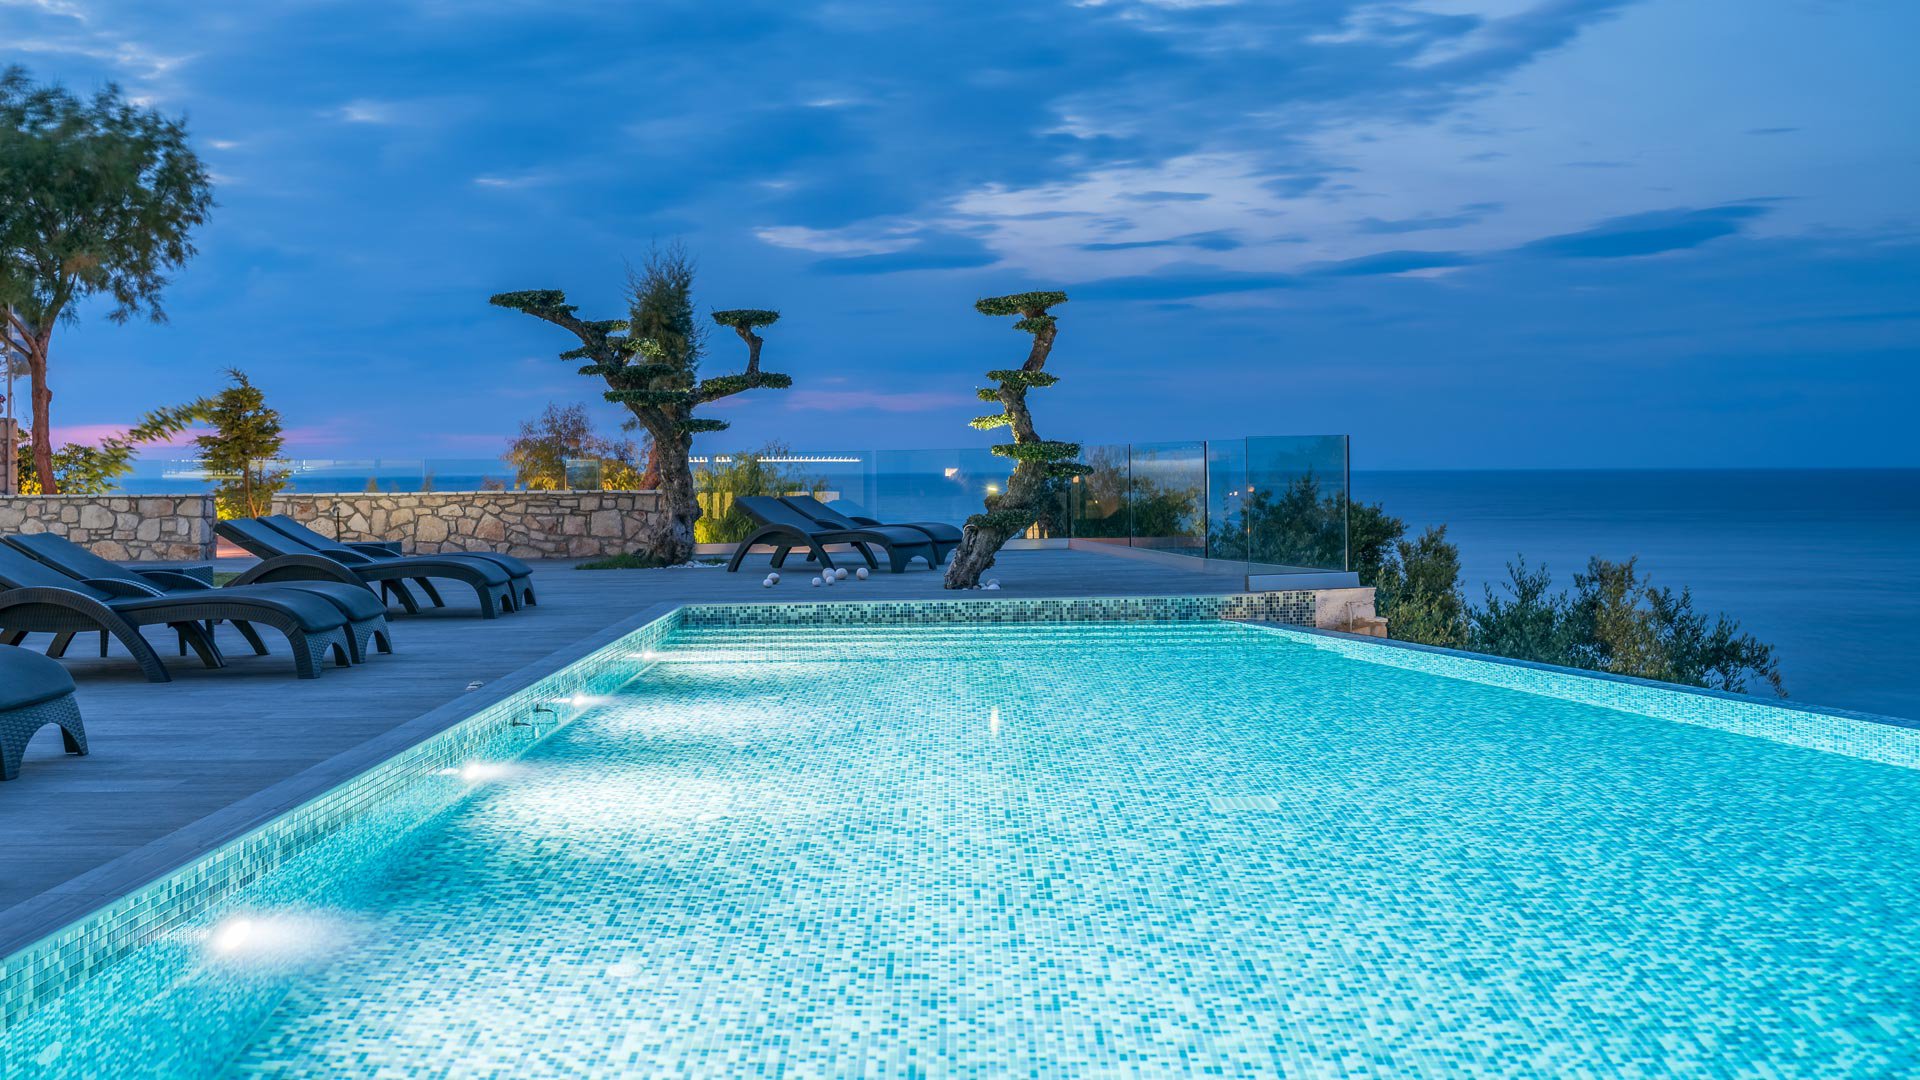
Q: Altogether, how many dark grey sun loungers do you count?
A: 7